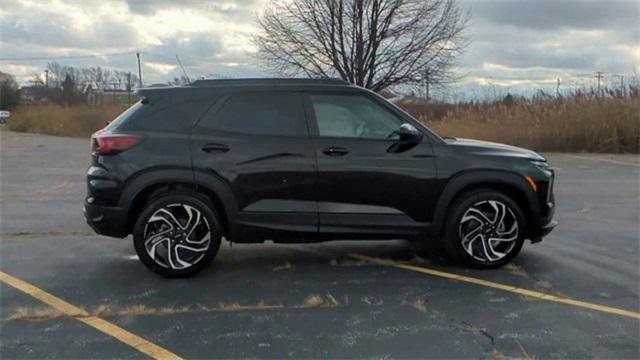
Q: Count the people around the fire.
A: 0